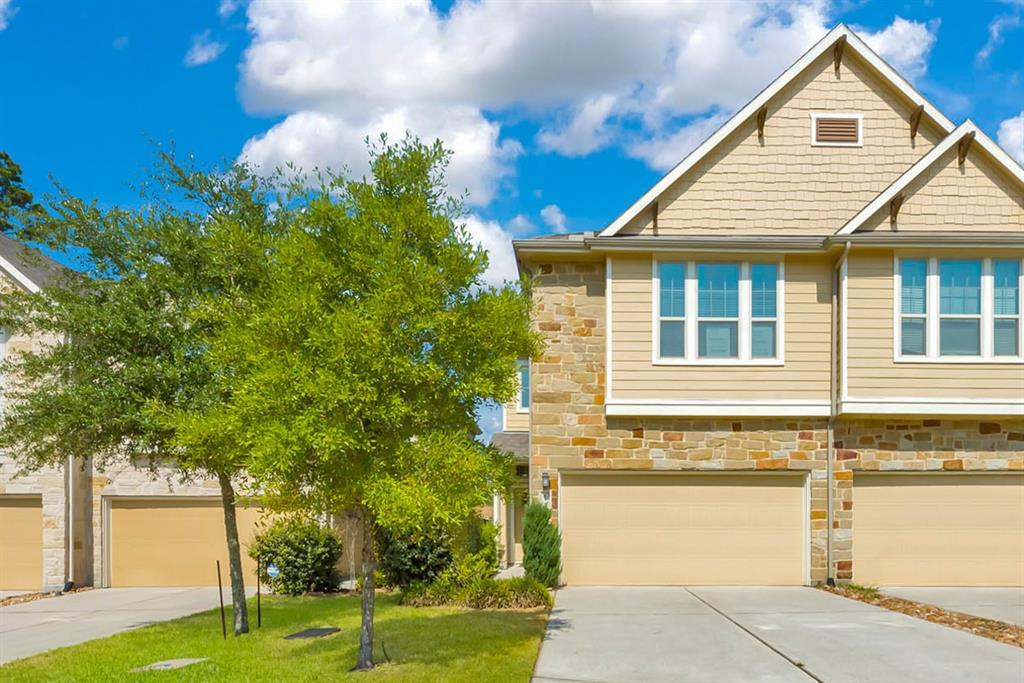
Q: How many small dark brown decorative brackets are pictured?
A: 6